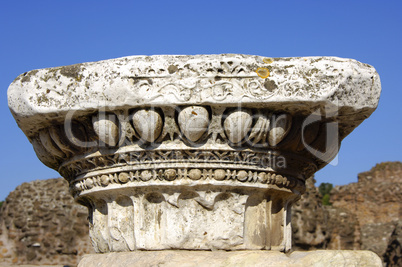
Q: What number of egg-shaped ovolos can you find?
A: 5